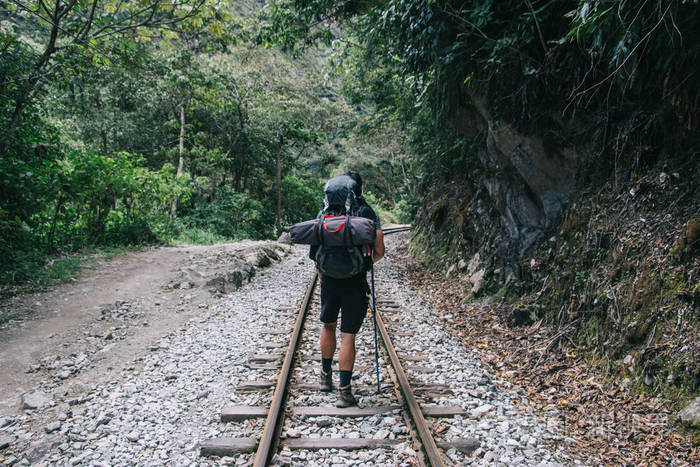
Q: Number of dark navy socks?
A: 2